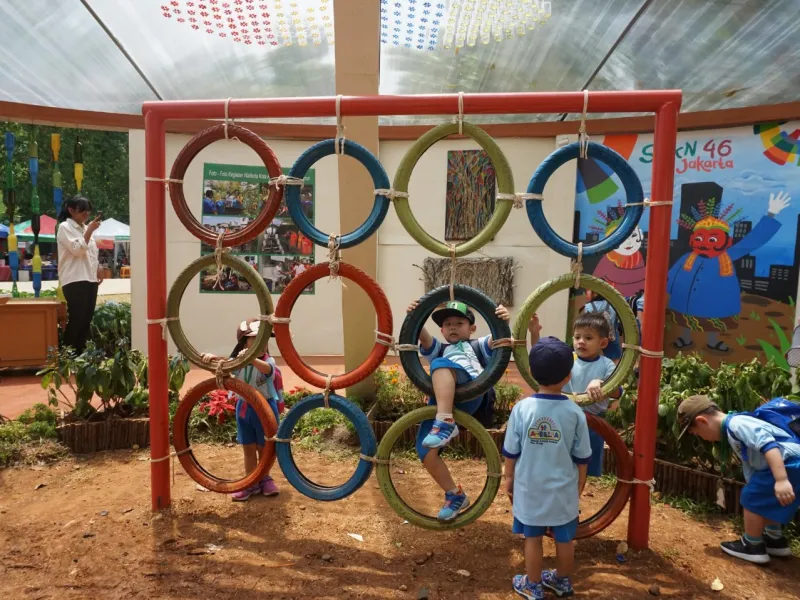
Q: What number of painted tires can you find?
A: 12